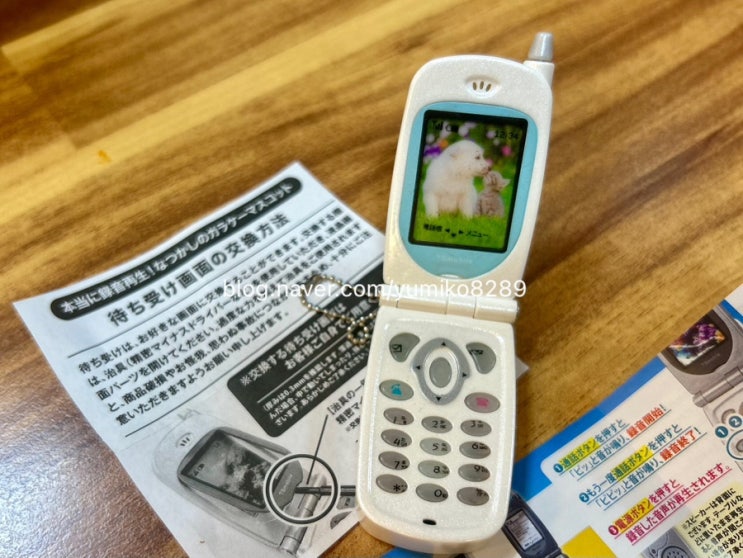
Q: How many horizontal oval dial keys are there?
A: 12